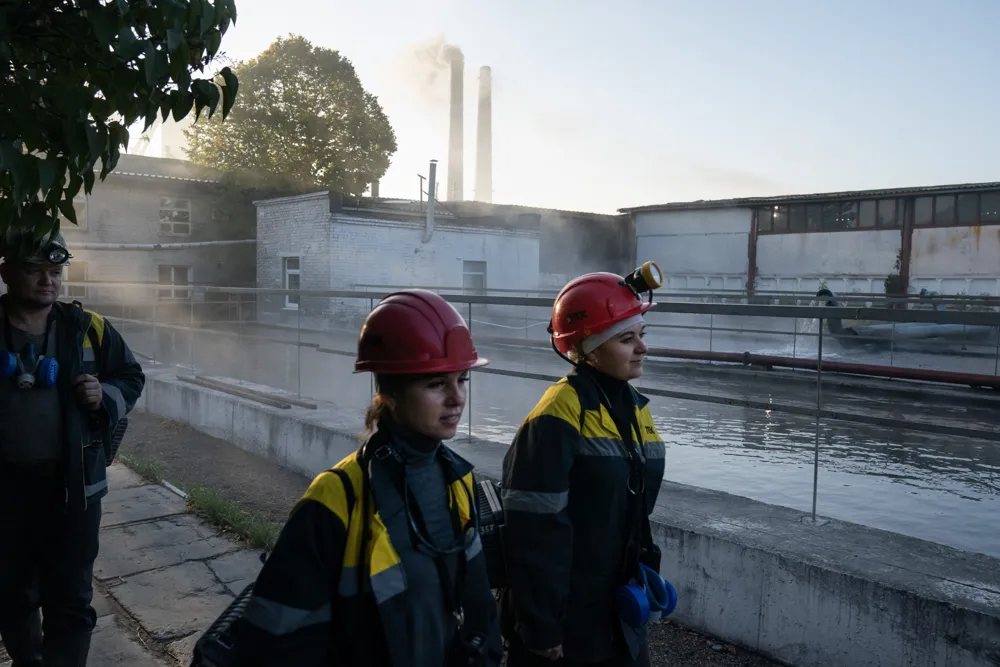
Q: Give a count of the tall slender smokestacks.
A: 2